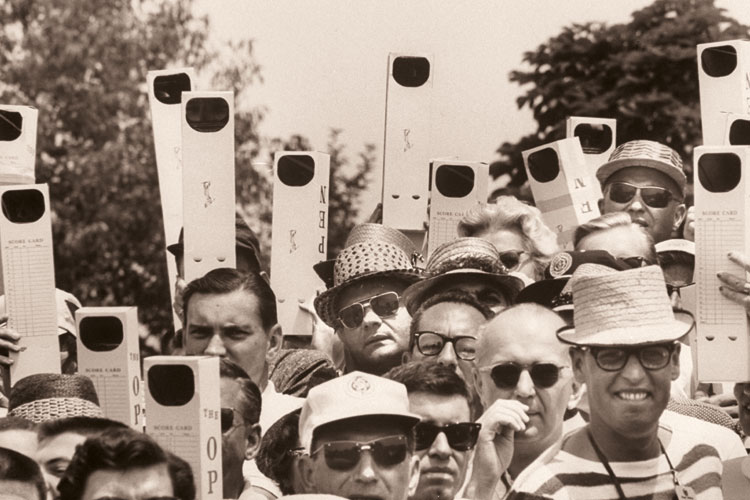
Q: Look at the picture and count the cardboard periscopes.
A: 14